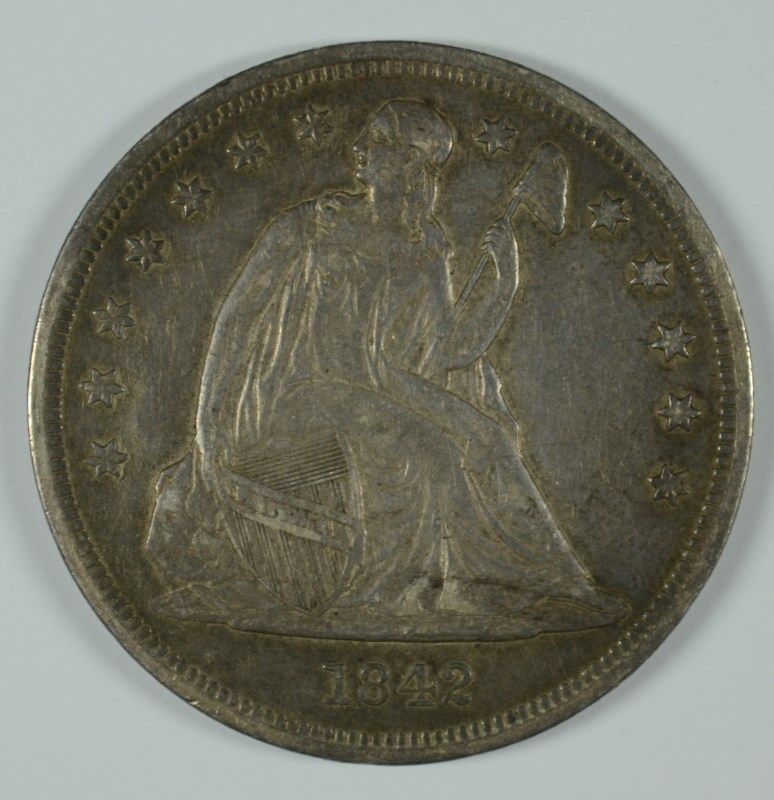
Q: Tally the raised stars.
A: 13